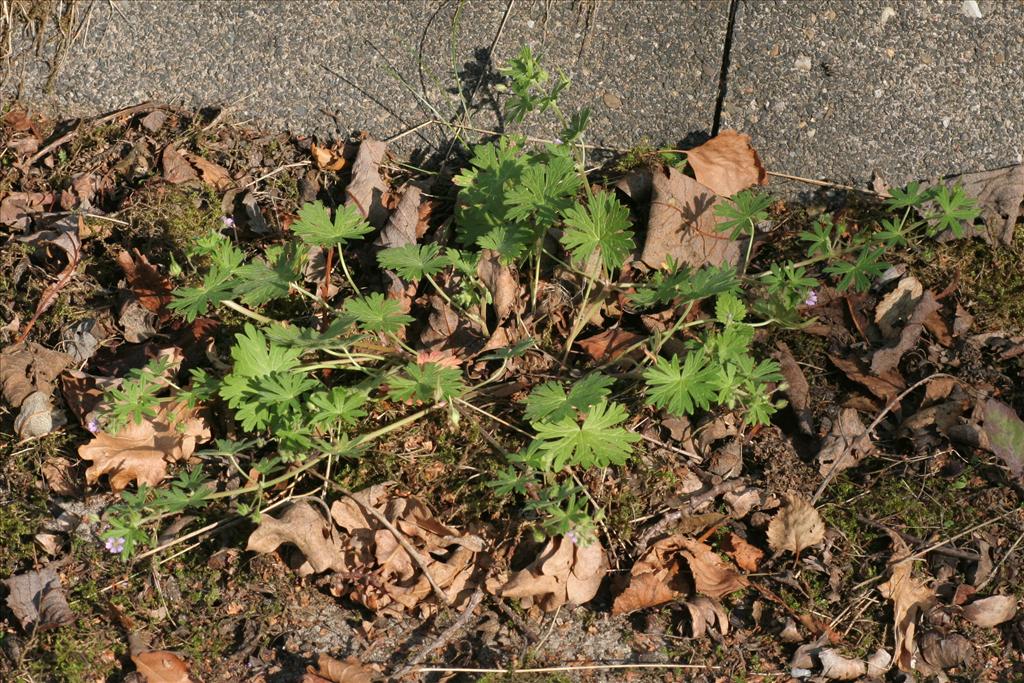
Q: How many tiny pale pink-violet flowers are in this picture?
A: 5